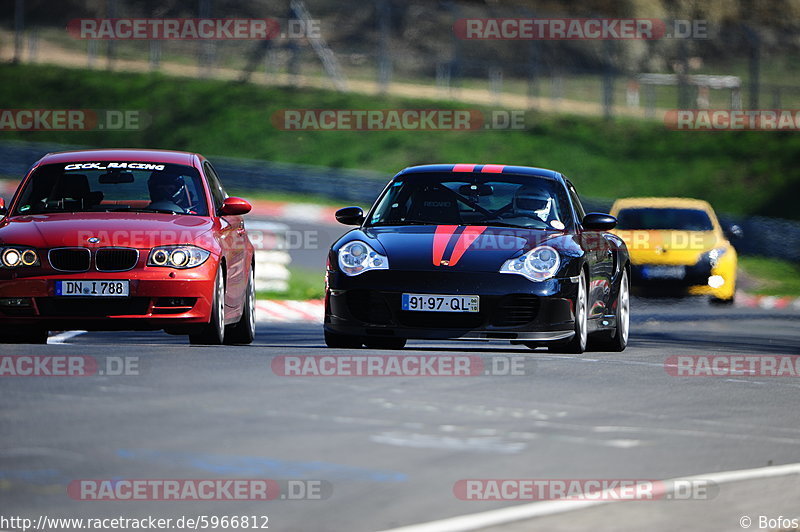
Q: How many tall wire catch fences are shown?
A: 1